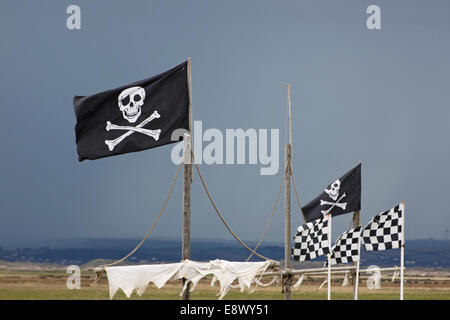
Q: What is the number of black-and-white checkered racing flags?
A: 3